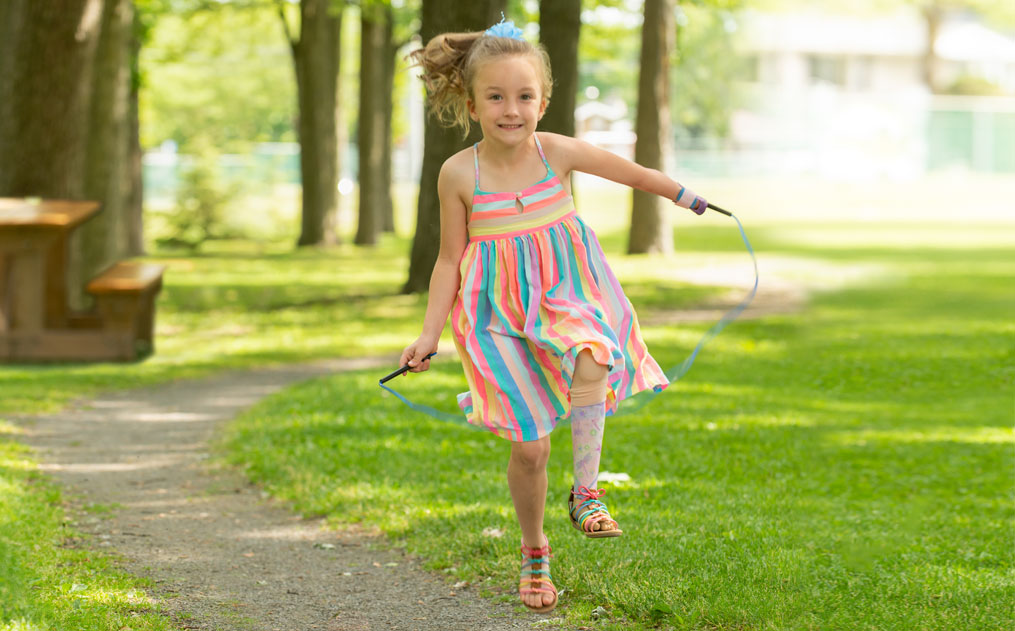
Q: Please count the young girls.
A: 1